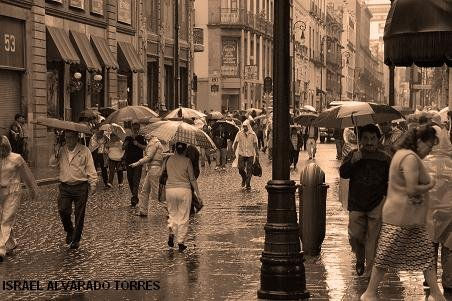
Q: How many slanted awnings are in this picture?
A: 4